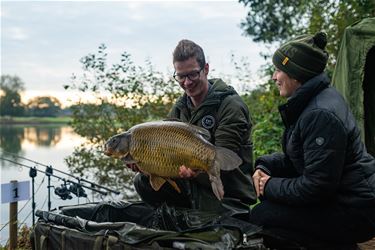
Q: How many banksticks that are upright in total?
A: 2